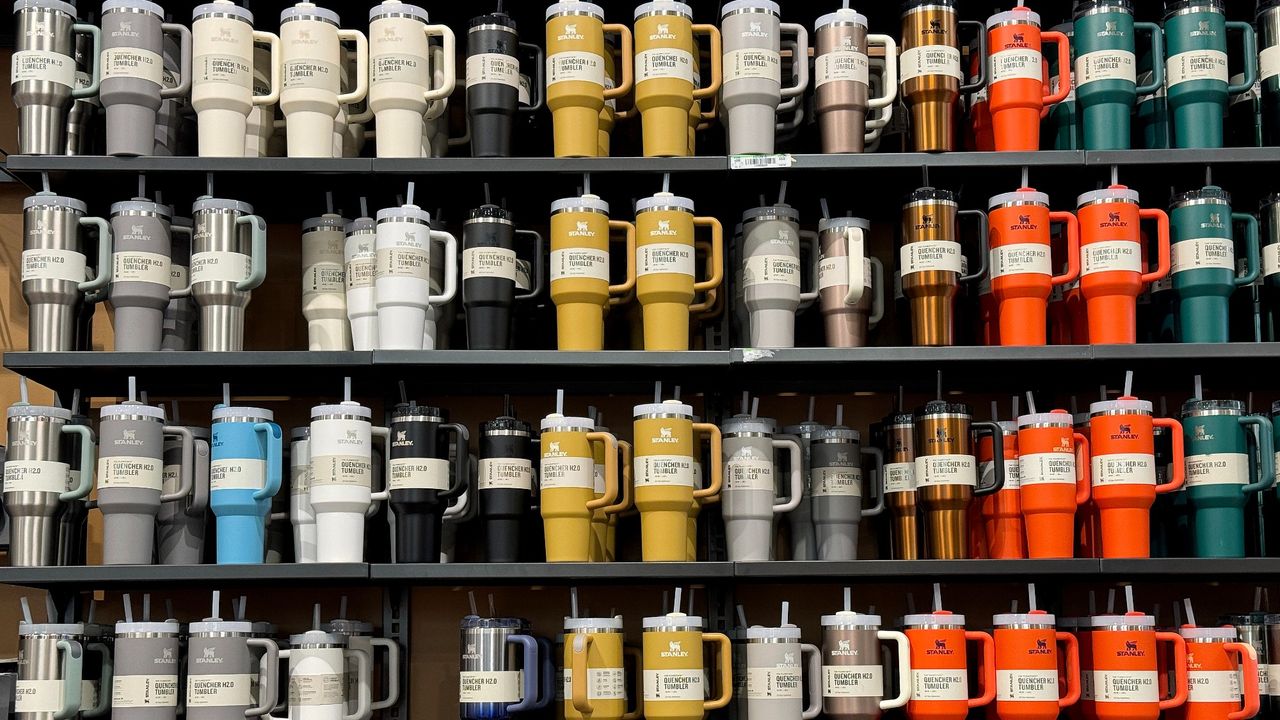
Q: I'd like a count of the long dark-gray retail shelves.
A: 3